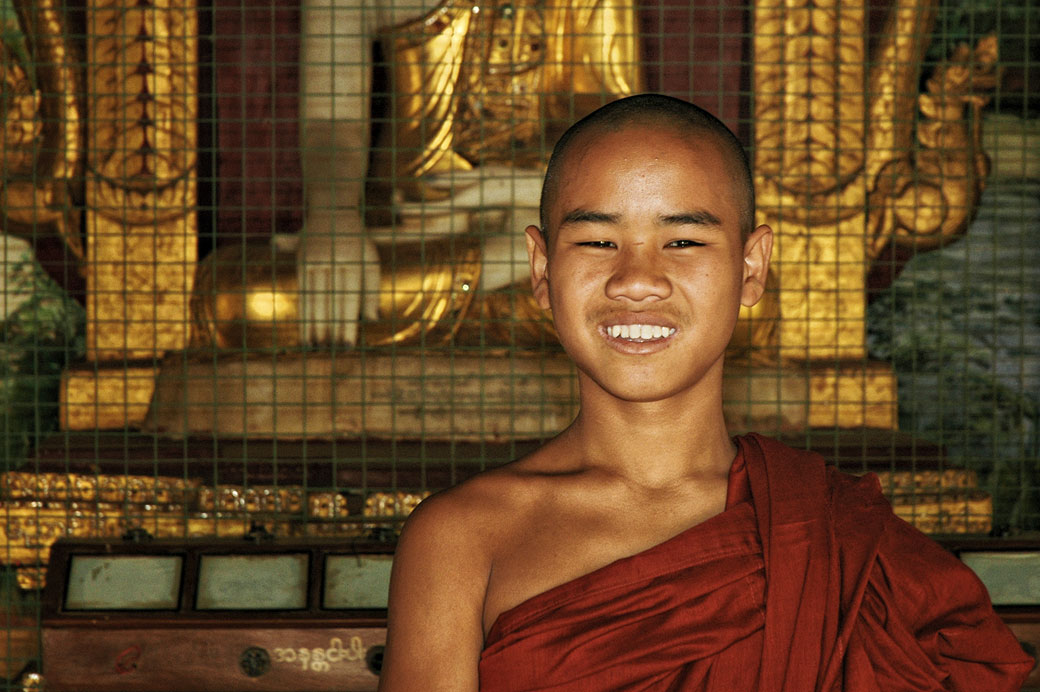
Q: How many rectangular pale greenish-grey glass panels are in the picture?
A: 4